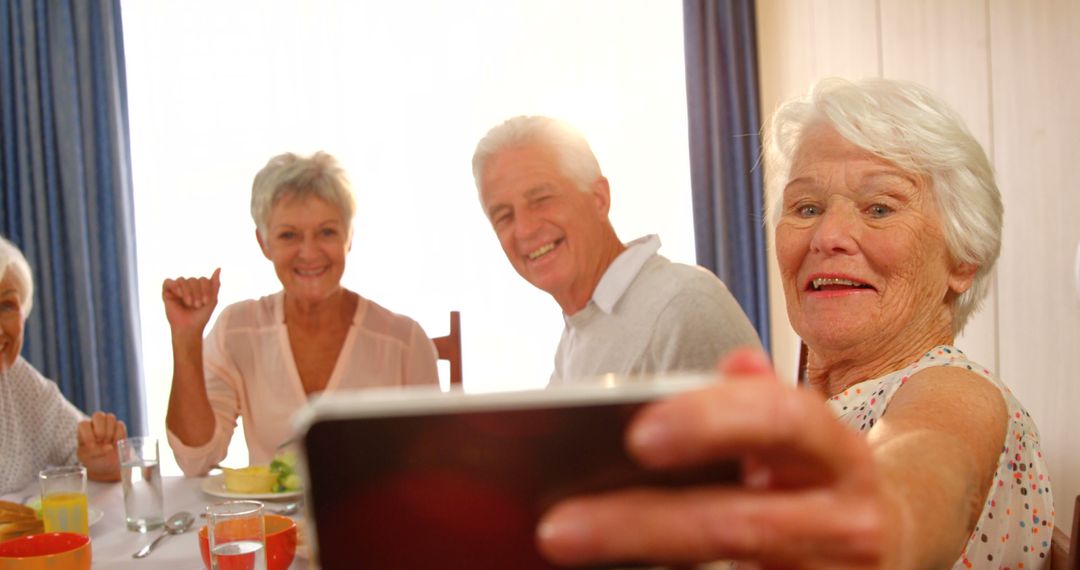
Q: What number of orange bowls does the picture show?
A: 2